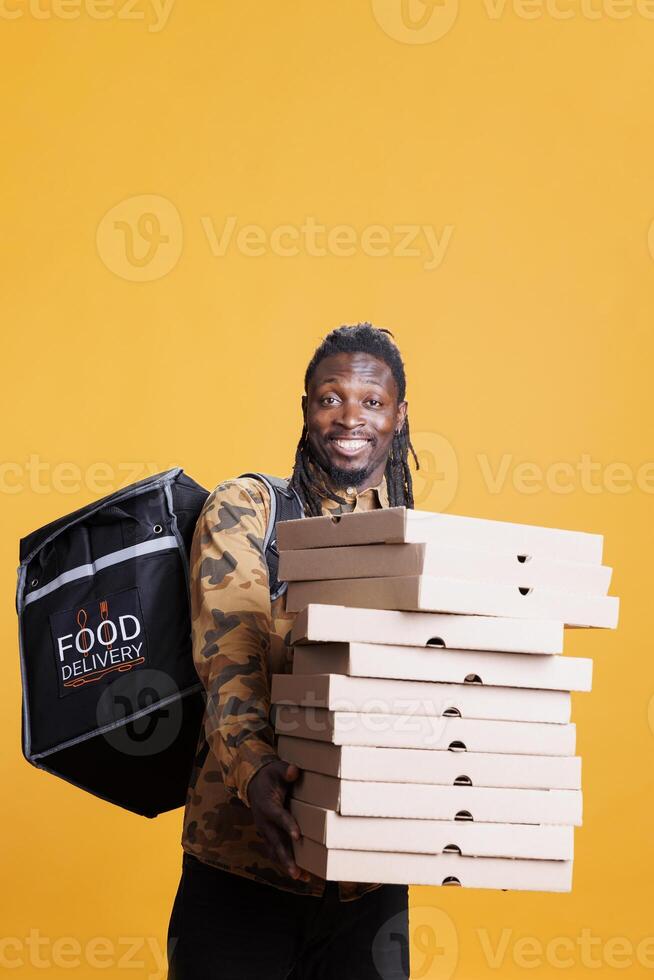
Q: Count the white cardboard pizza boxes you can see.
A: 11